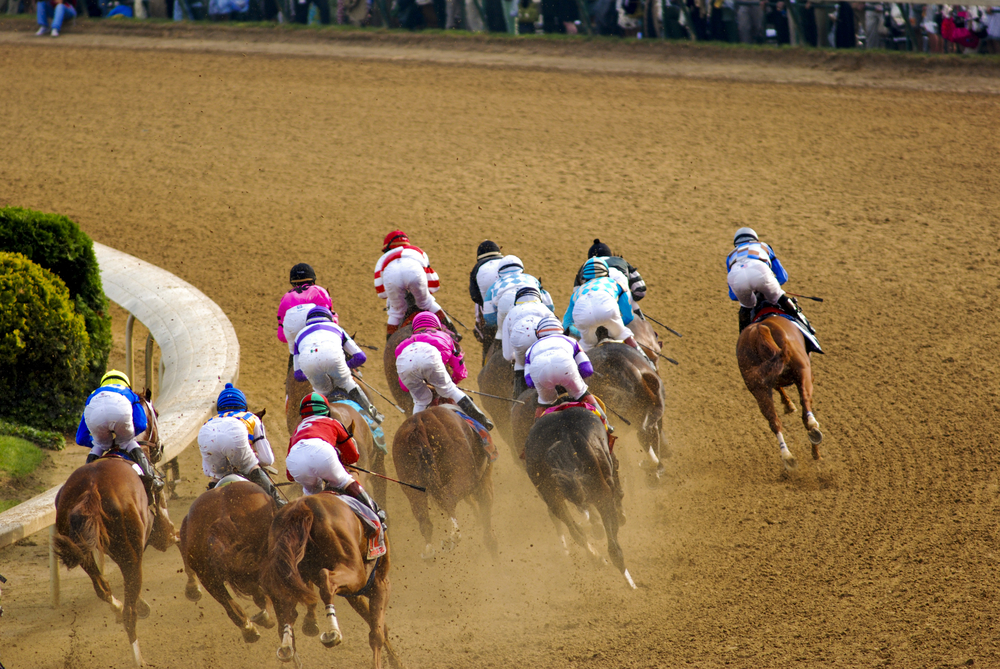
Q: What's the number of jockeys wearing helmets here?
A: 14